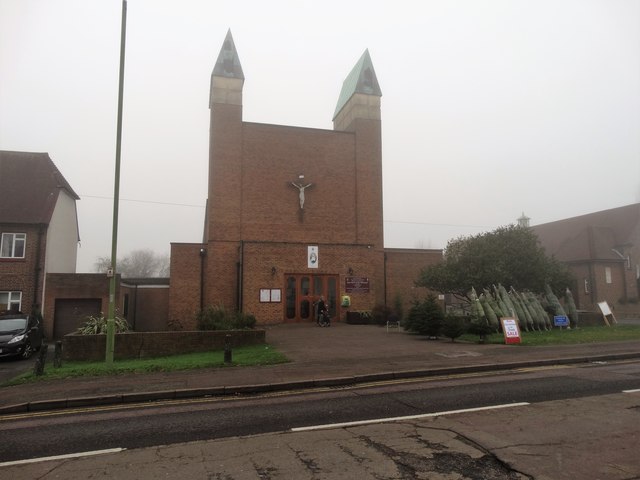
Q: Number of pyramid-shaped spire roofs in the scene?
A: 2